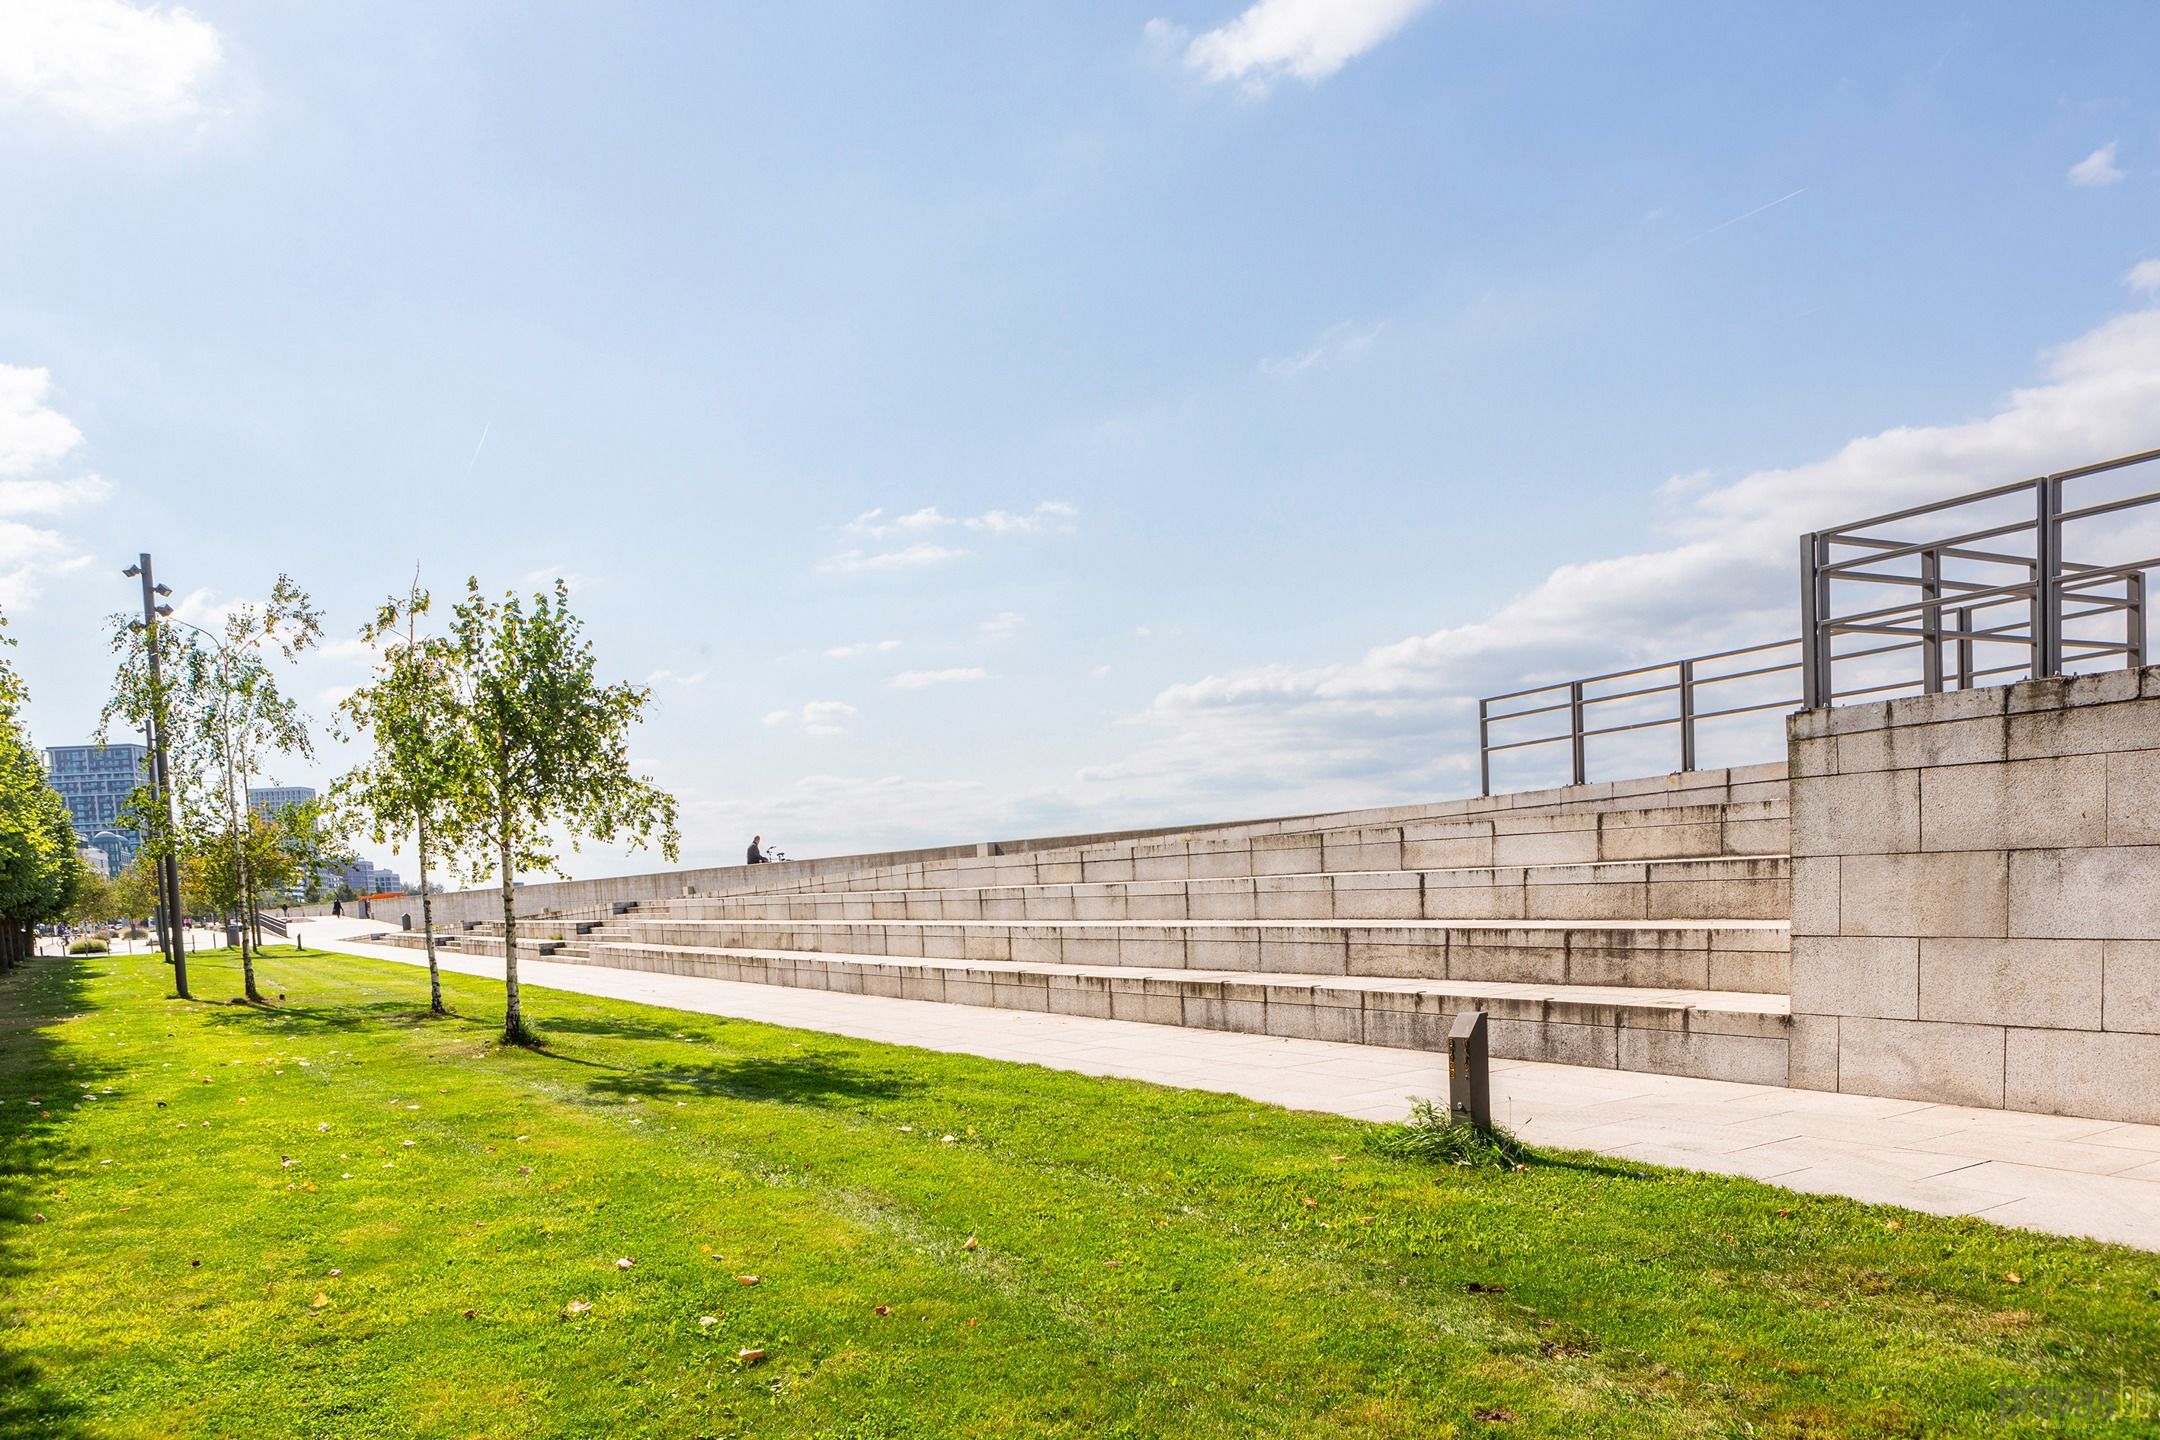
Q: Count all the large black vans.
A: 0